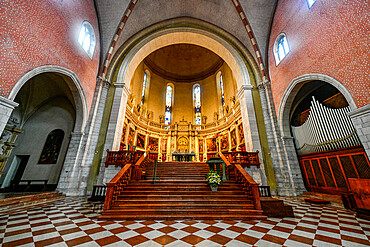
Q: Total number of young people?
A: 0